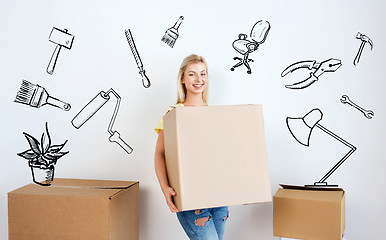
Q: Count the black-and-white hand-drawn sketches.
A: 11